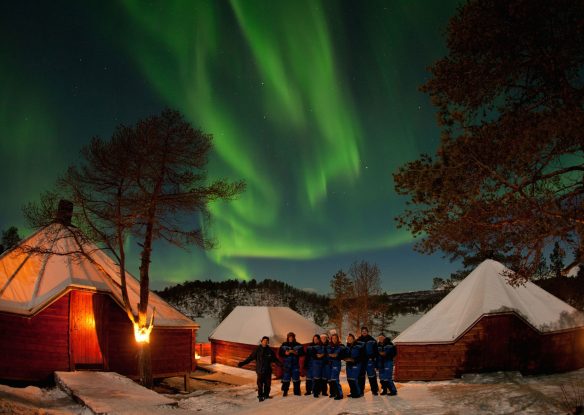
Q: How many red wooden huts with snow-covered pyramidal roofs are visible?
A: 3